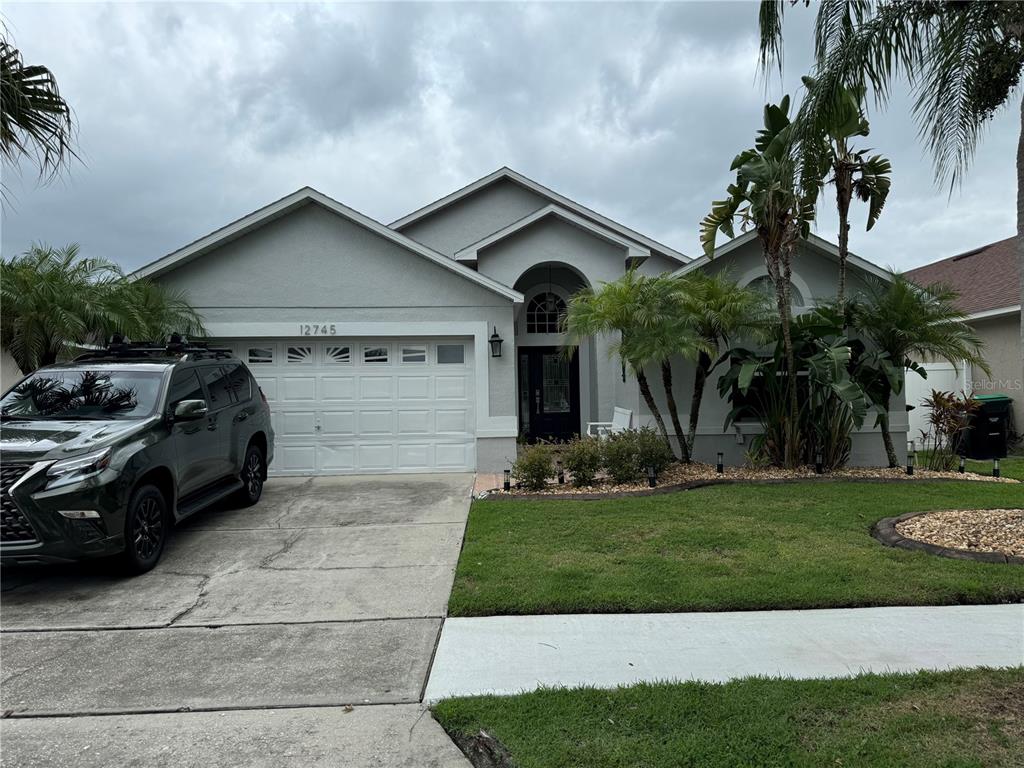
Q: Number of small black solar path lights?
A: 8